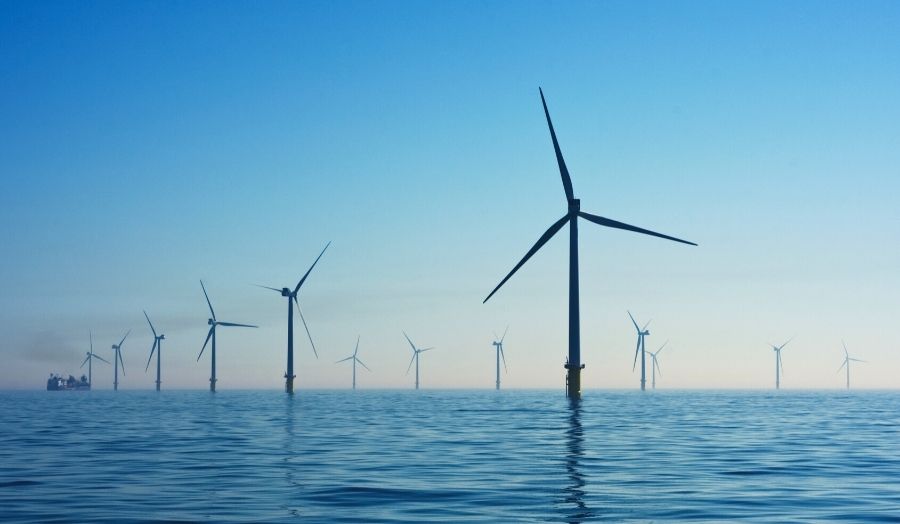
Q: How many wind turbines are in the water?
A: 13